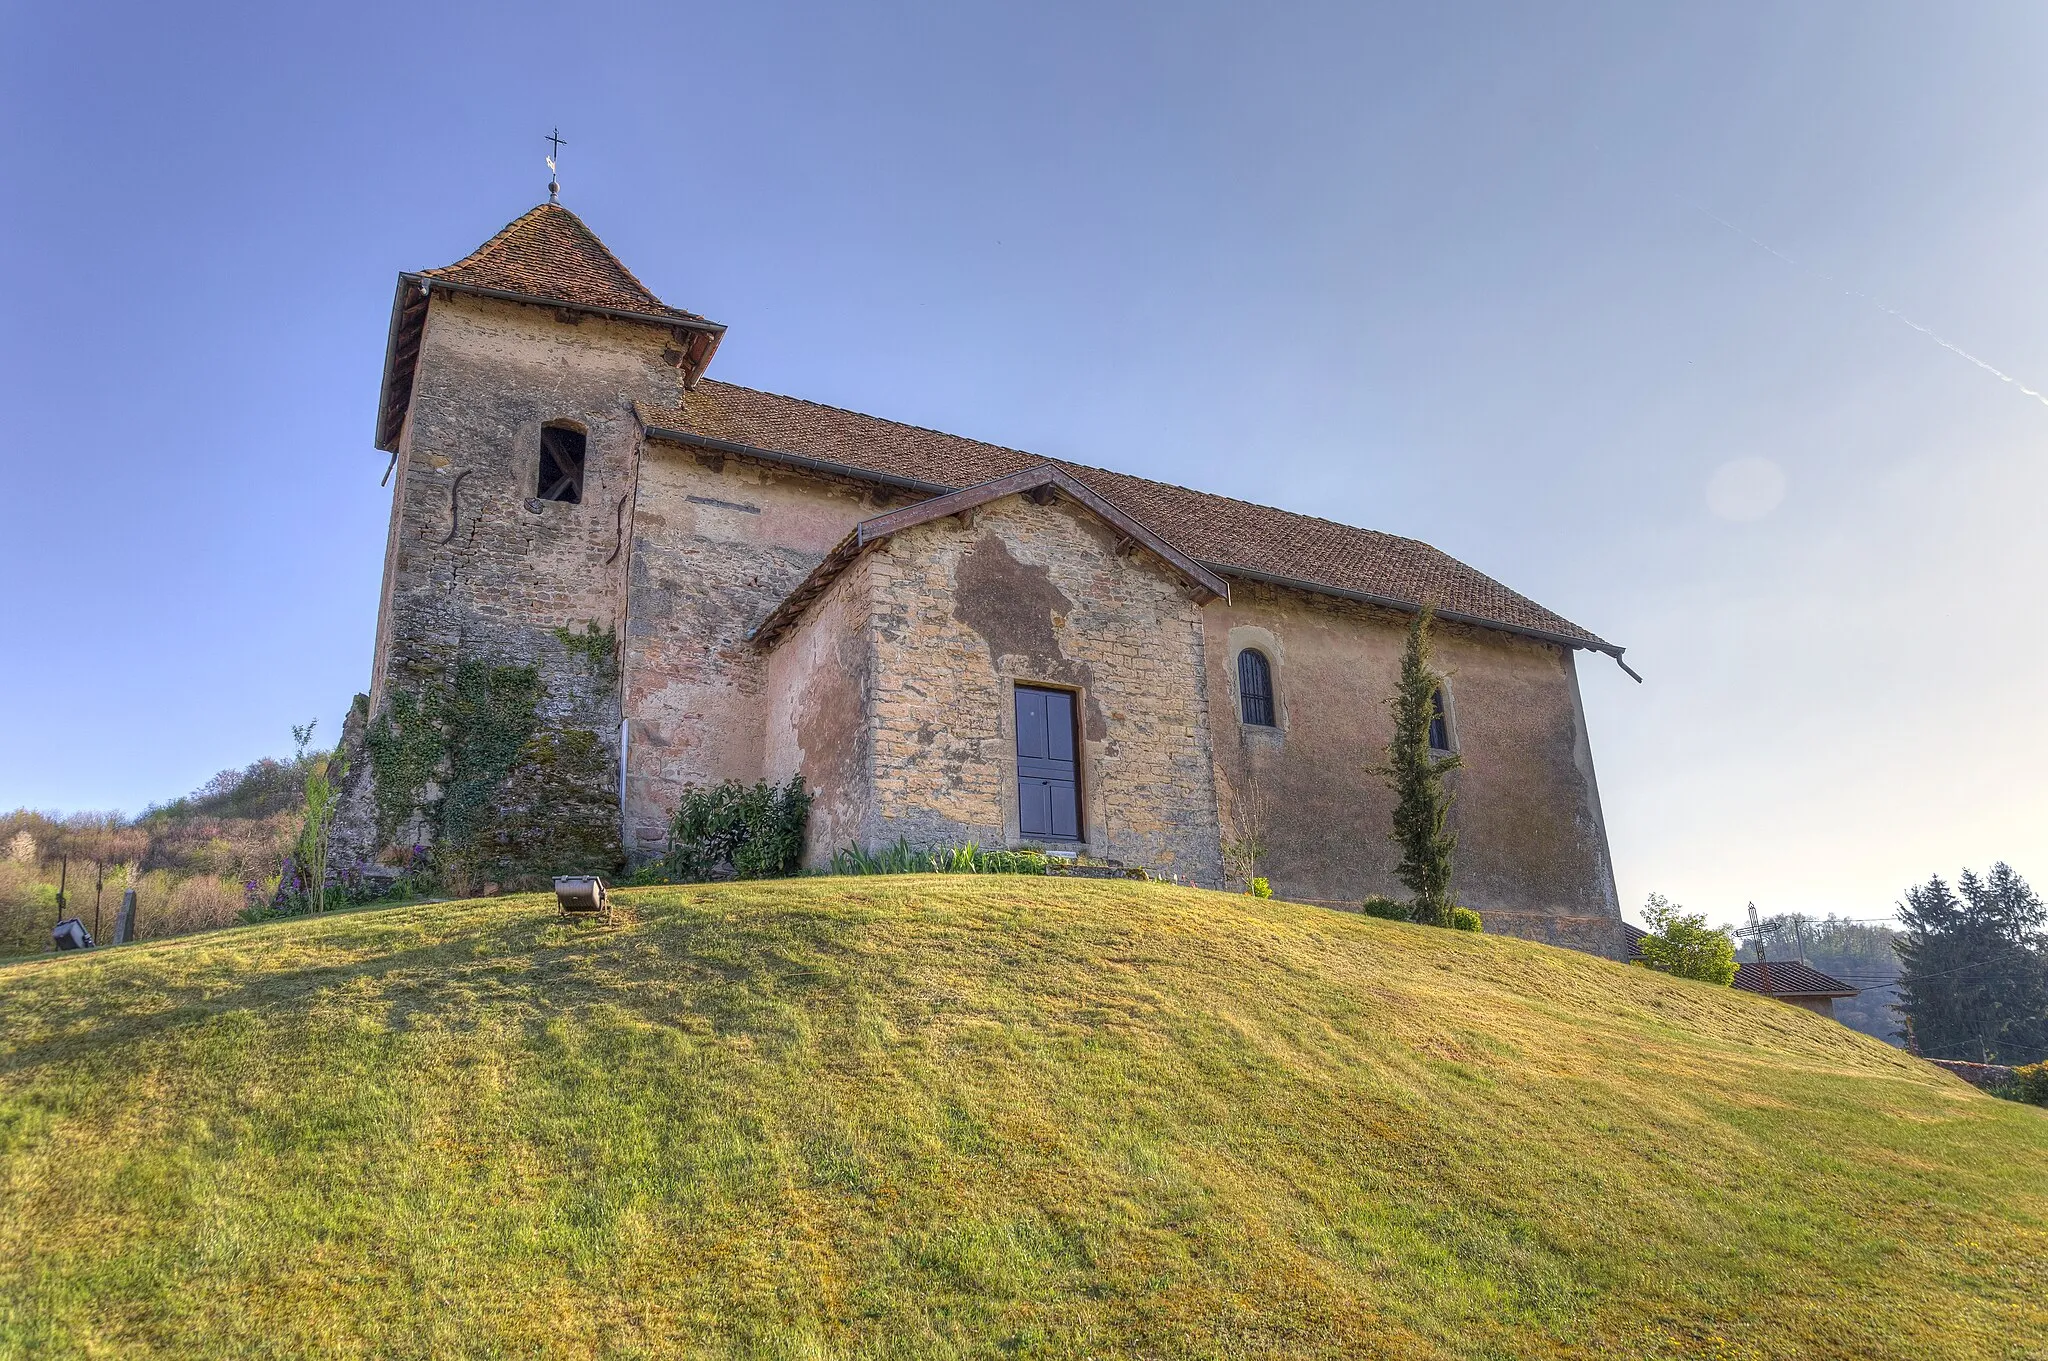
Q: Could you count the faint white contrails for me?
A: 1